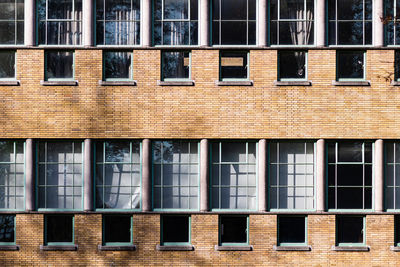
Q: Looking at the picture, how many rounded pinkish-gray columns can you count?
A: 14